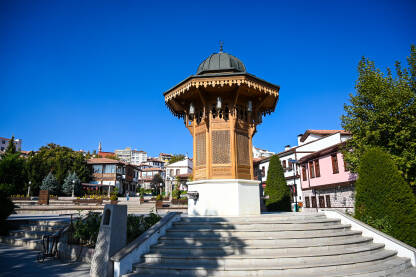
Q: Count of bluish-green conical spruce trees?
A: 2